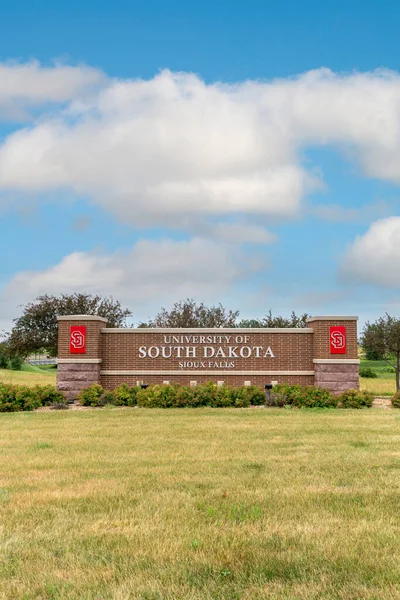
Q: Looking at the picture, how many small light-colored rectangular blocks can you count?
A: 6